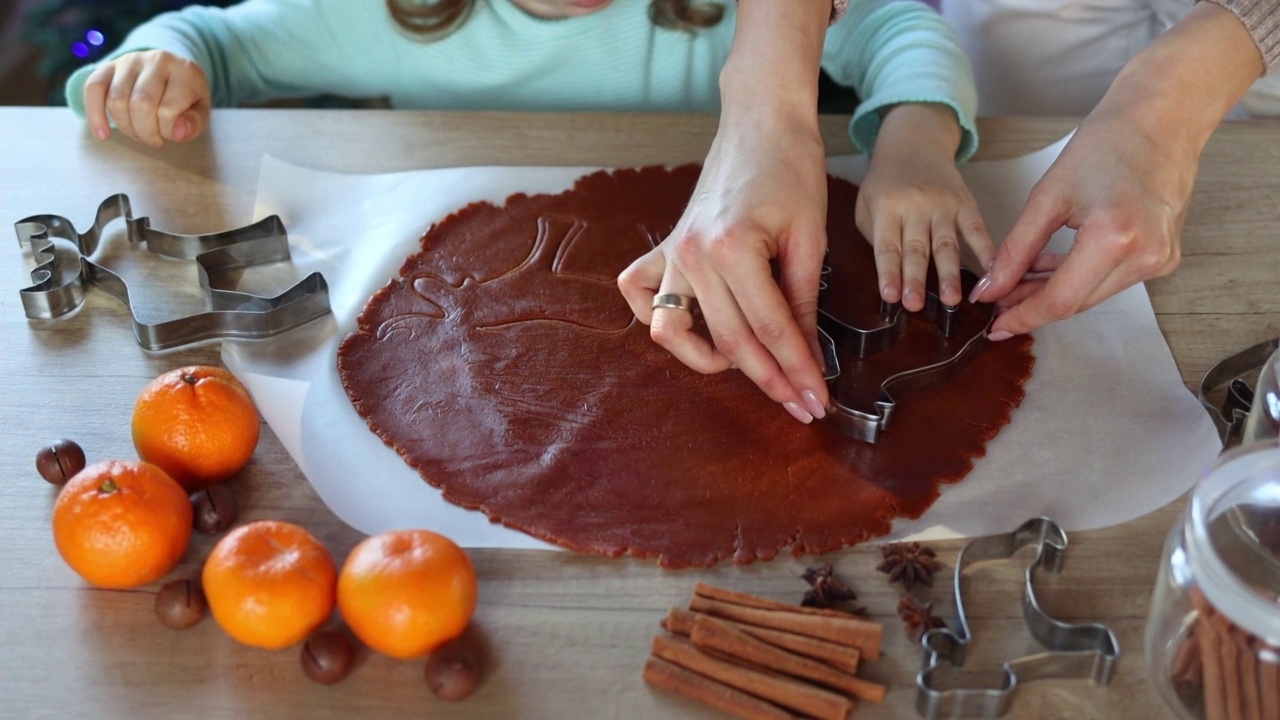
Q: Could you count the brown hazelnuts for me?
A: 5